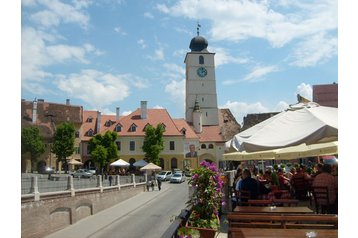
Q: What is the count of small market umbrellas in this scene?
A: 4